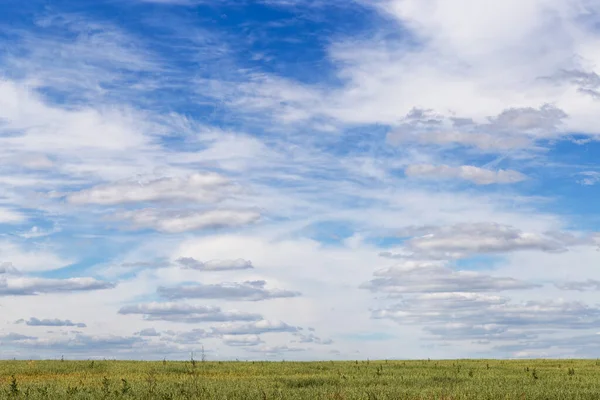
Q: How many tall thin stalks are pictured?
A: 2